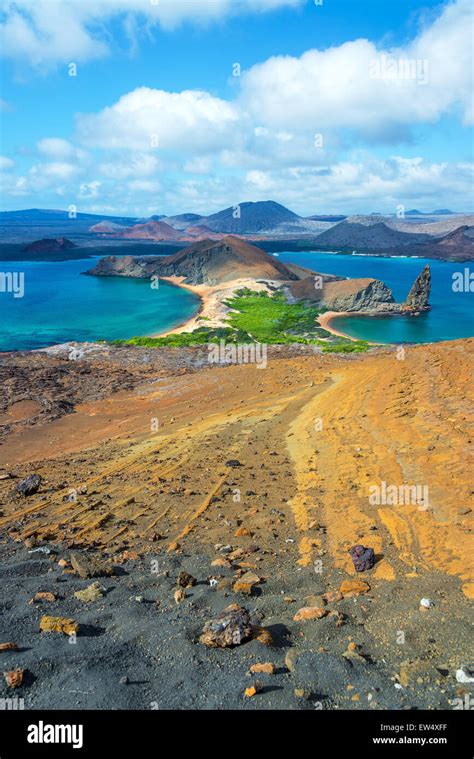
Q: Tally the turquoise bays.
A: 2